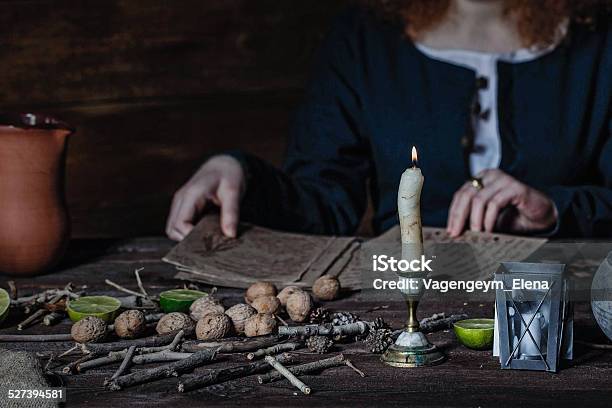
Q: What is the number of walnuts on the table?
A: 12